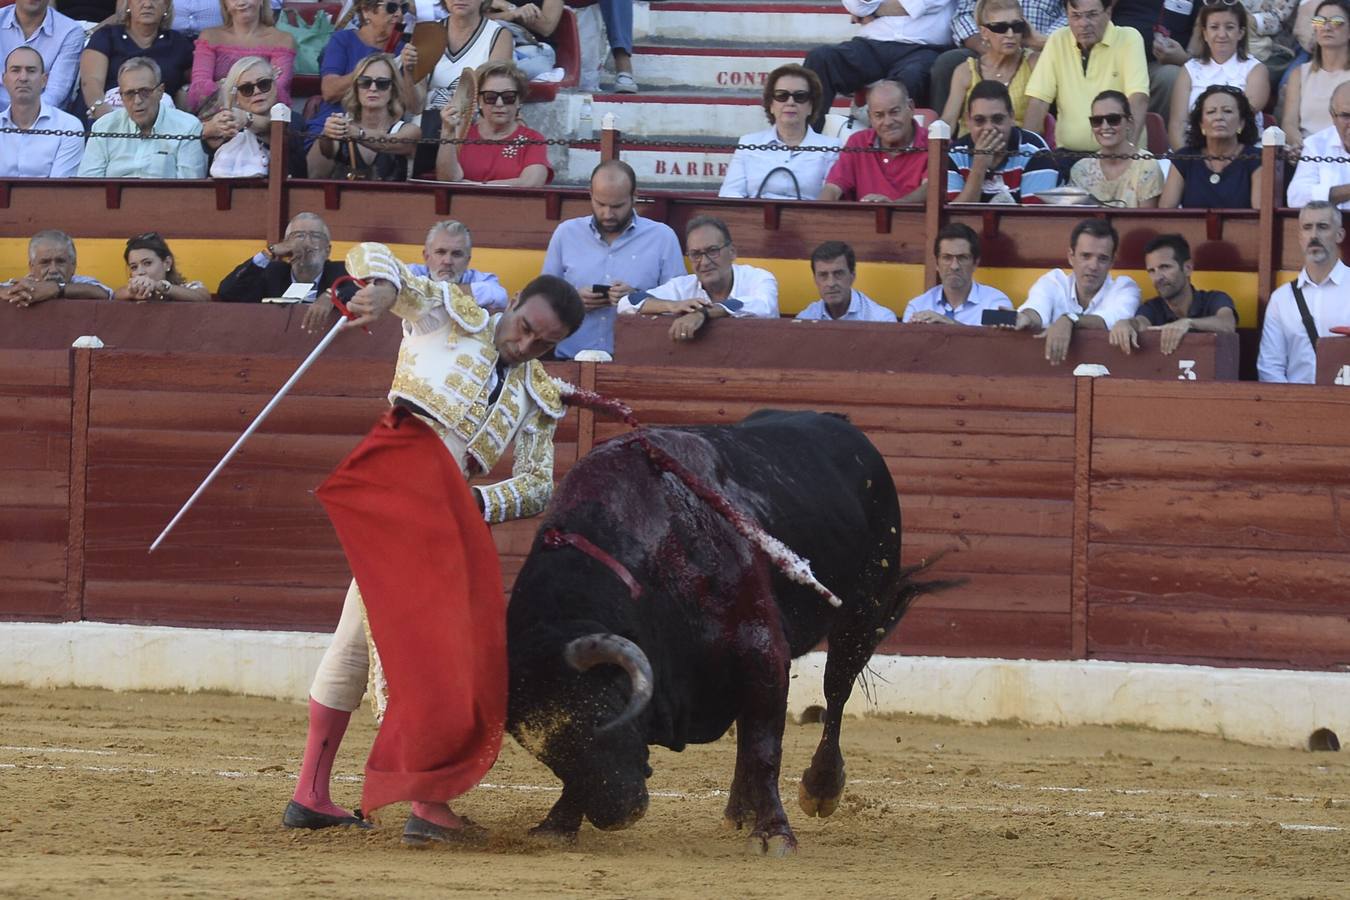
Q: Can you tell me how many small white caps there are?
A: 7